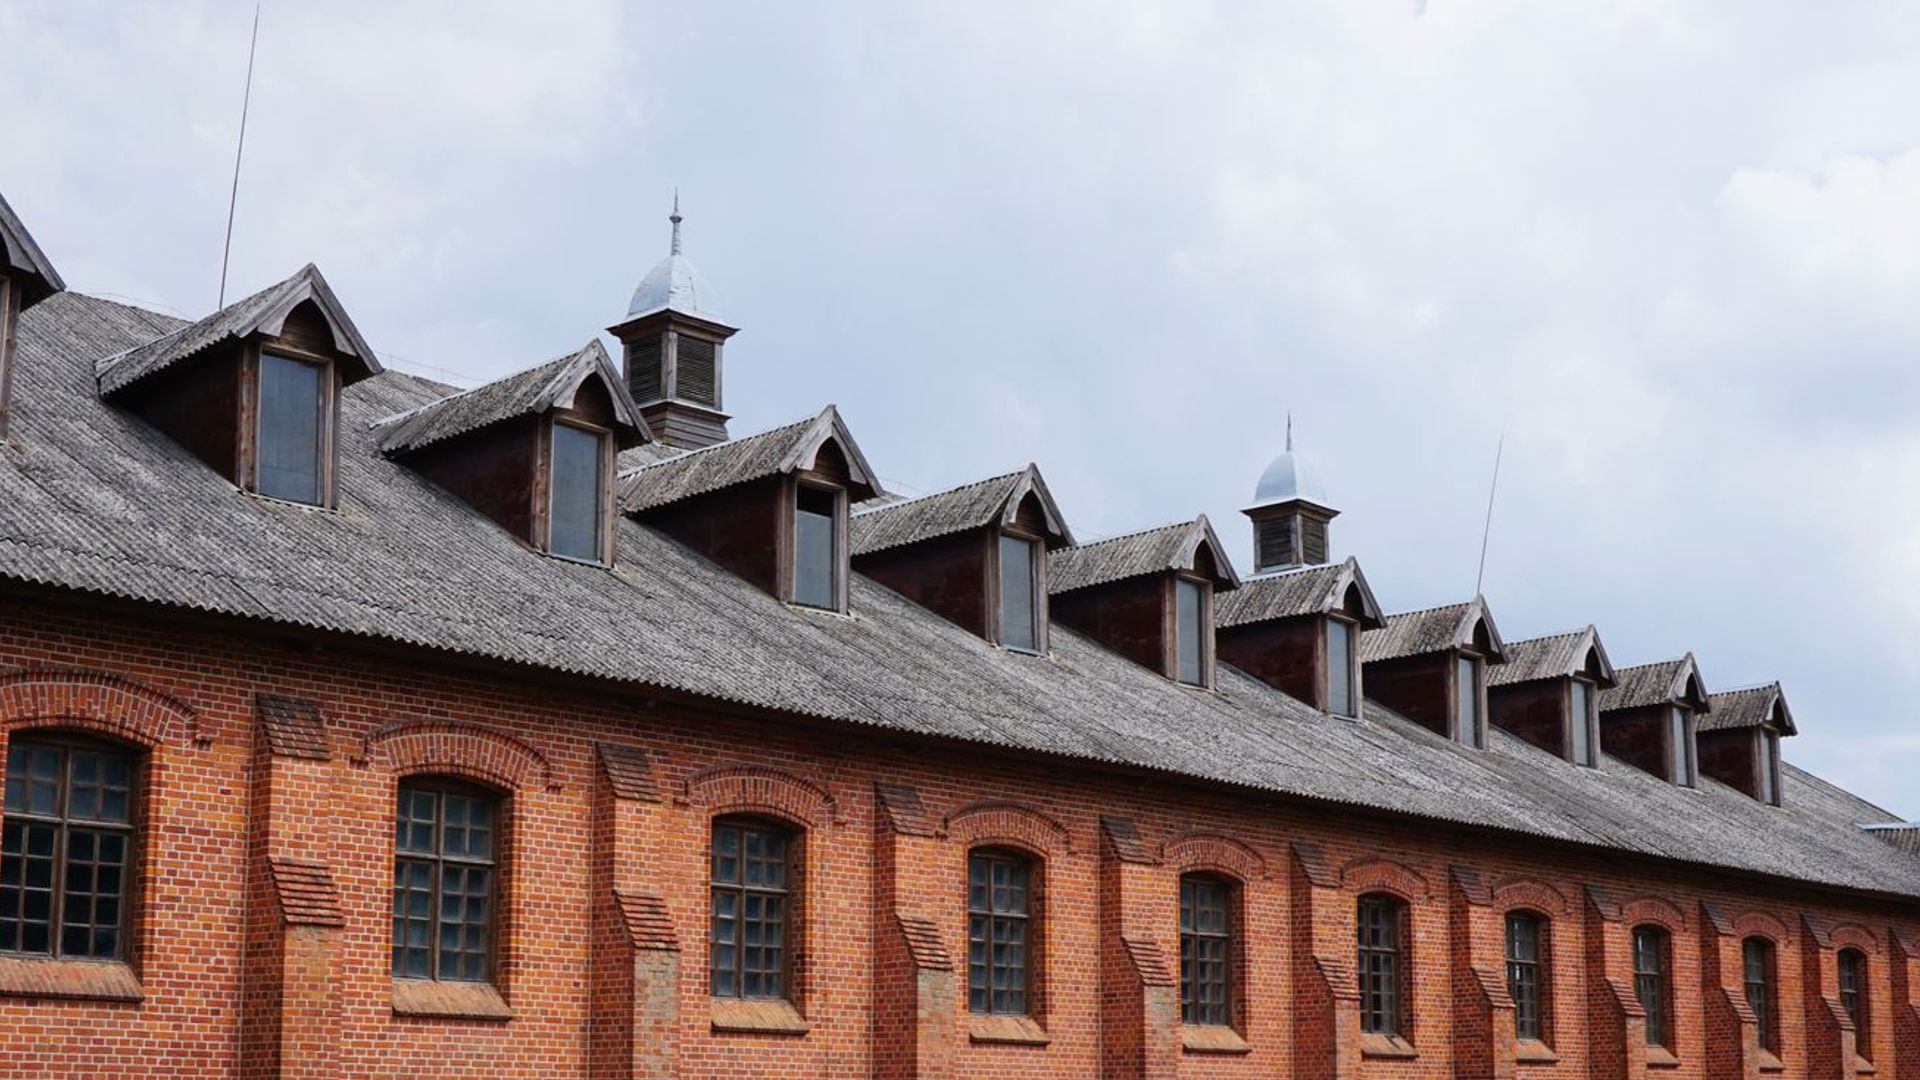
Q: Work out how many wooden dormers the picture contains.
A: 11